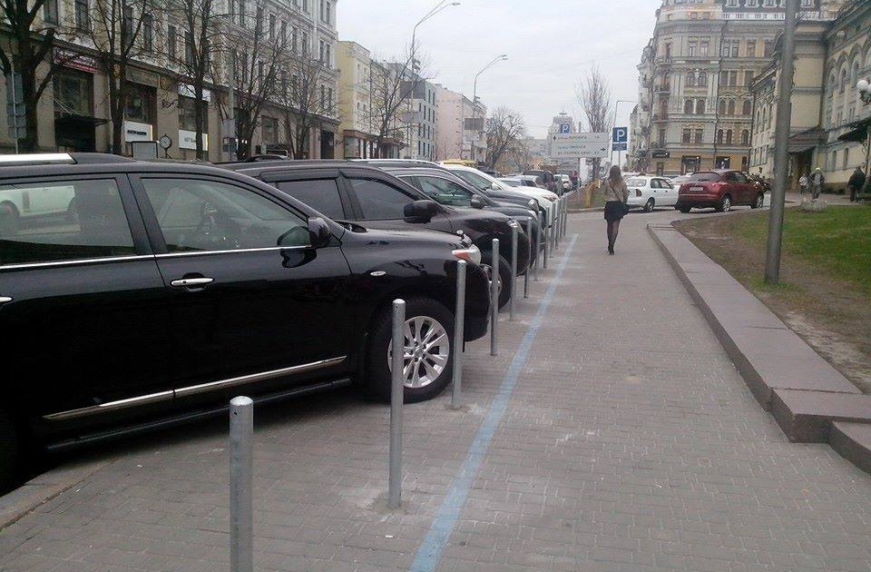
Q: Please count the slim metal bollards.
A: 12